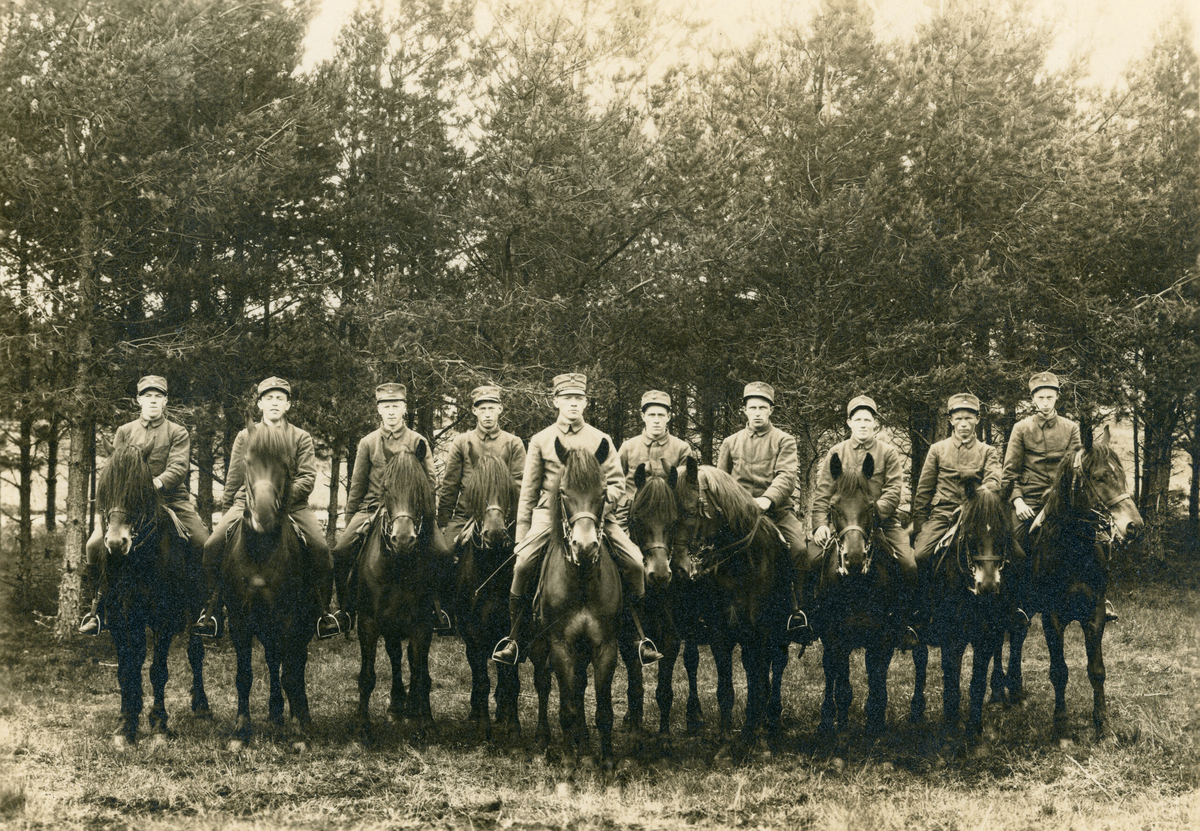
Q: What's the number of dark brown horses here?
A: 10